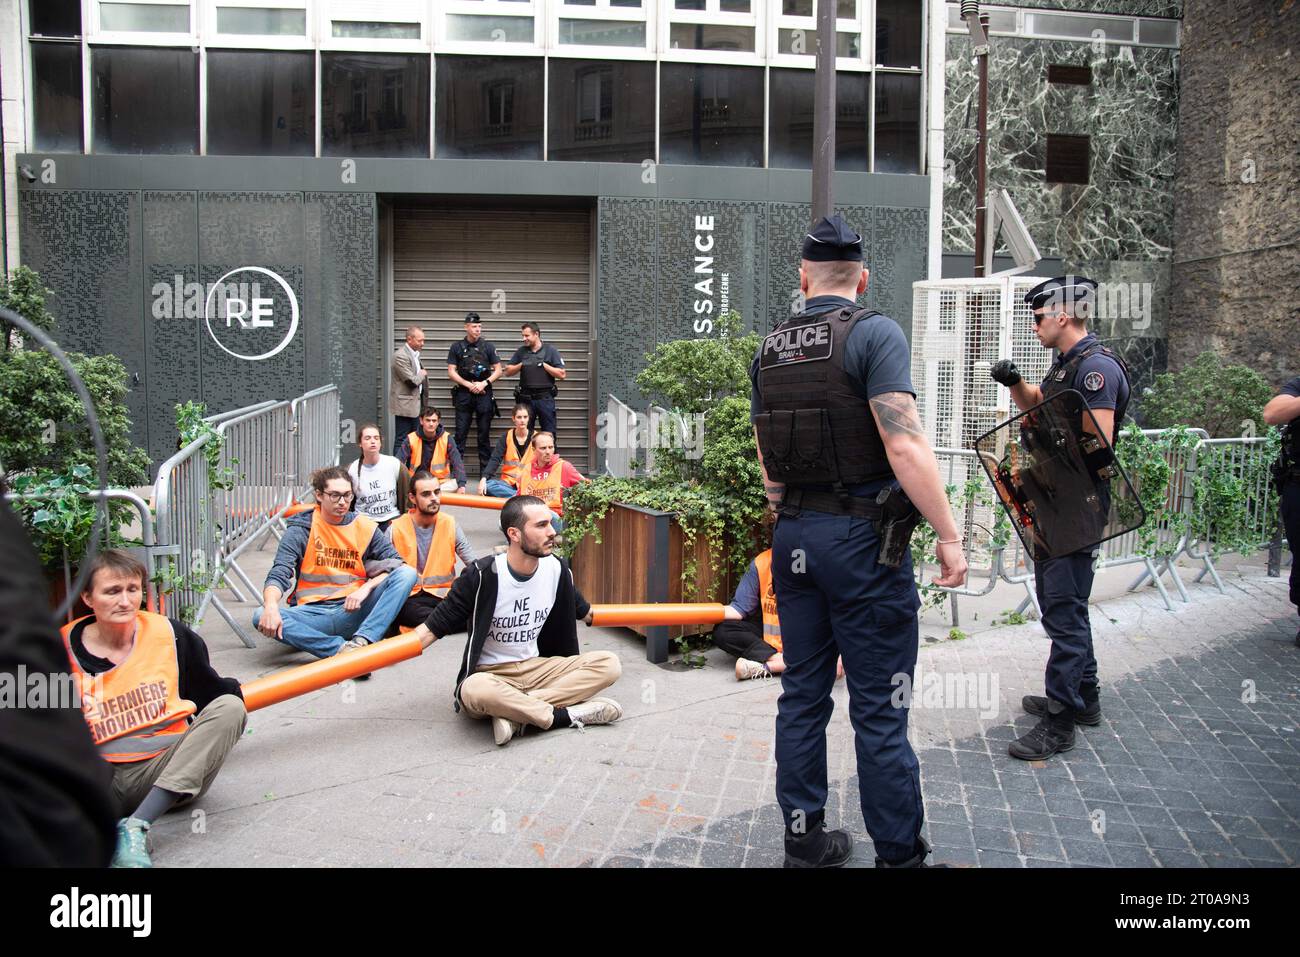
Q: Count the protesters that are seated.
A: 9